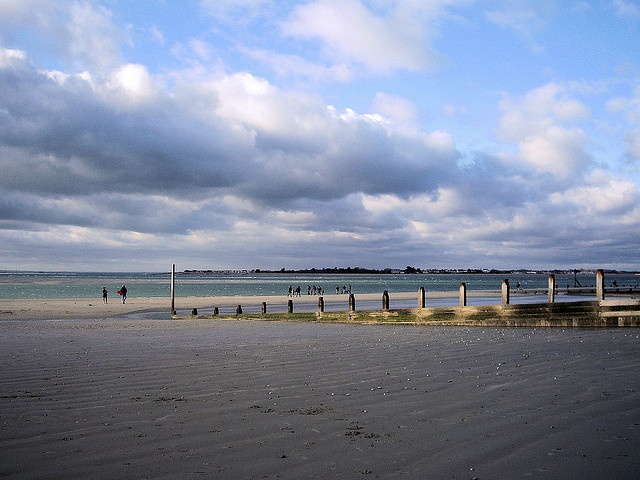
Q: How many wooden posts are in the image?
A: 14